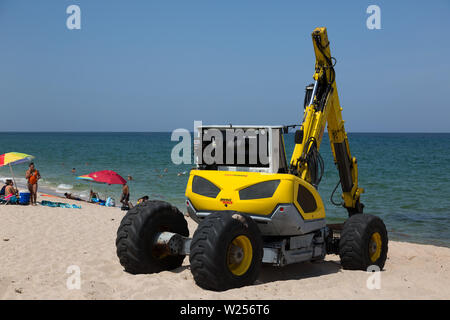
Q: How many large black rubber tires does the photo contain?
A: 3